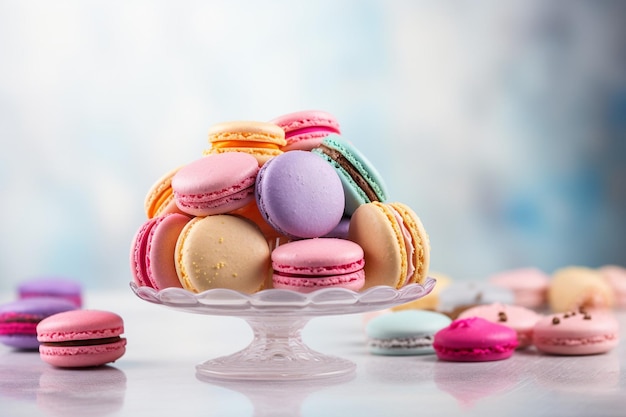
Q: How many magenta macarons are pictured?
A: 1